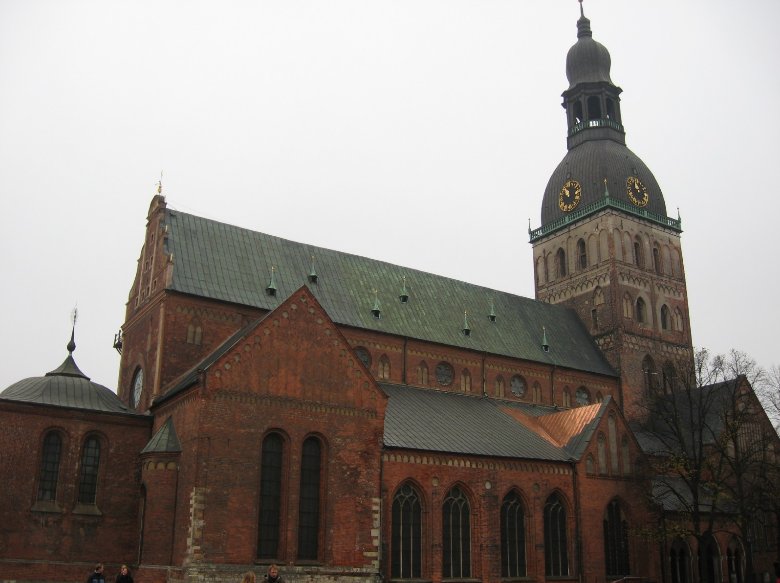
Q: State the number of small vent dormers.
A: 7